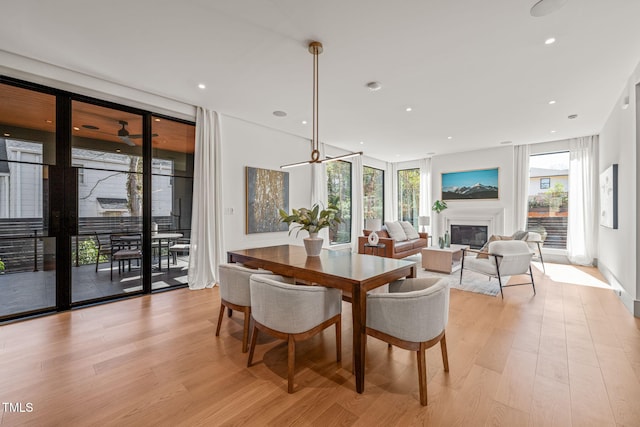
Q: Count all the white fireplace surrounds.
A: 1